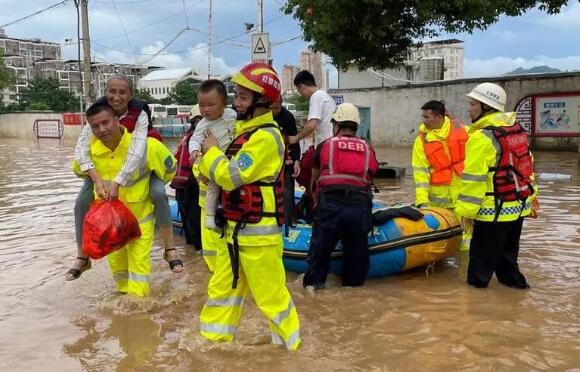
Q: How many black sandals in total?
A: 2